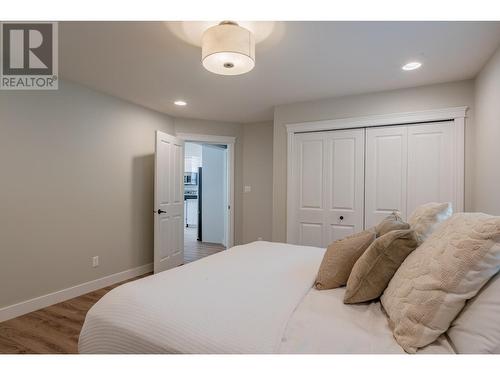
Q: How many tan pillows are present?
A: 3